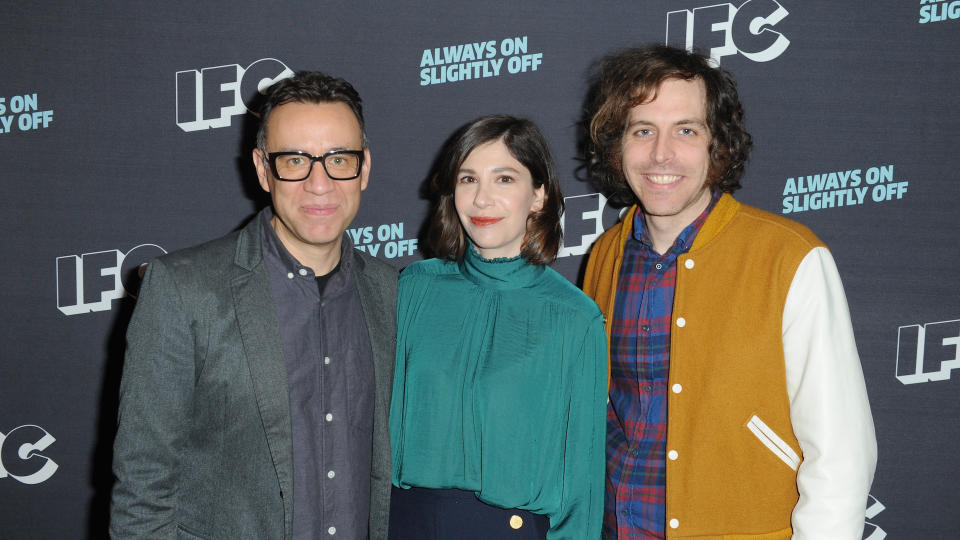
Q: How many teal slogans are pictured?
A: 5